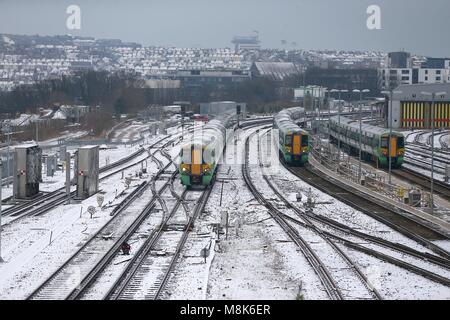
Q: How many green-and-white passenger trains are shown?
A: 3